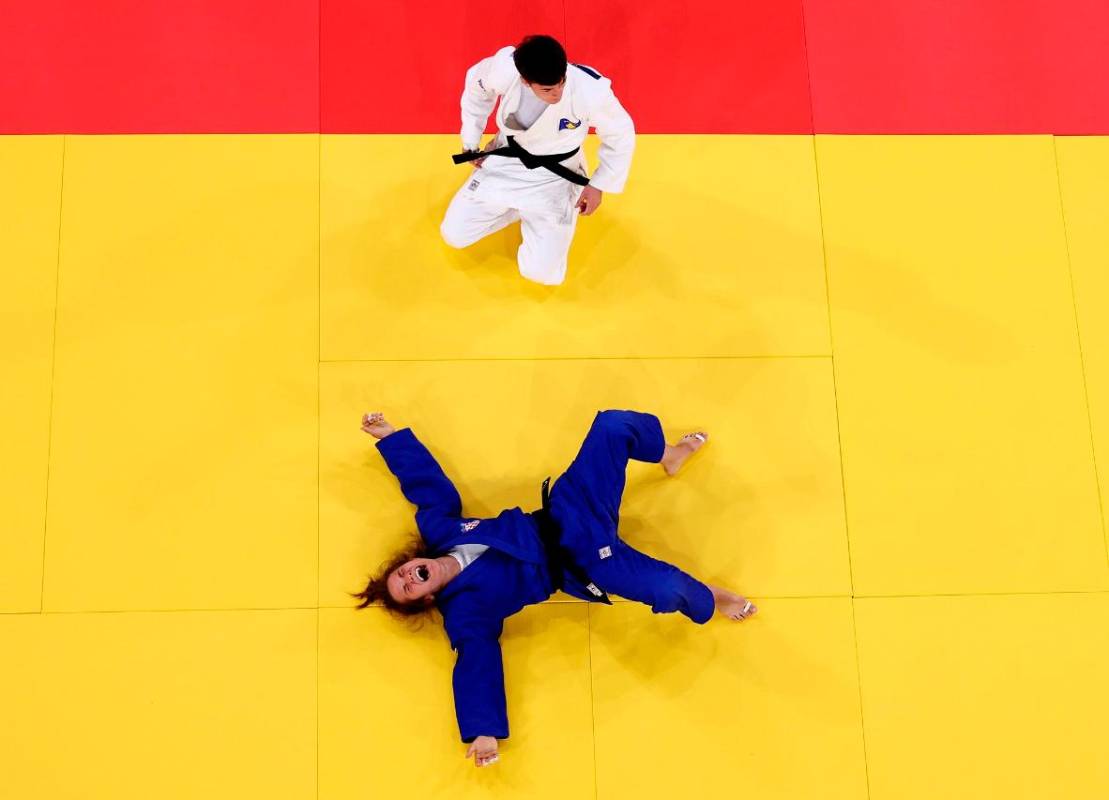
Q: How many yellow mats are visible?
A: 10